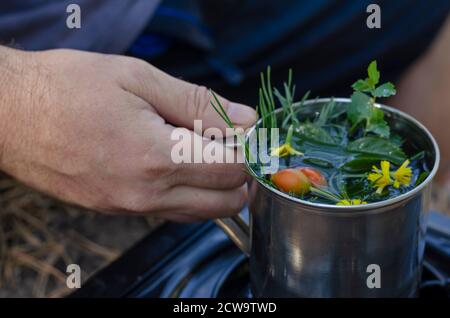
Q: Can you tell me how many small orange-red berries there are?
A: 2